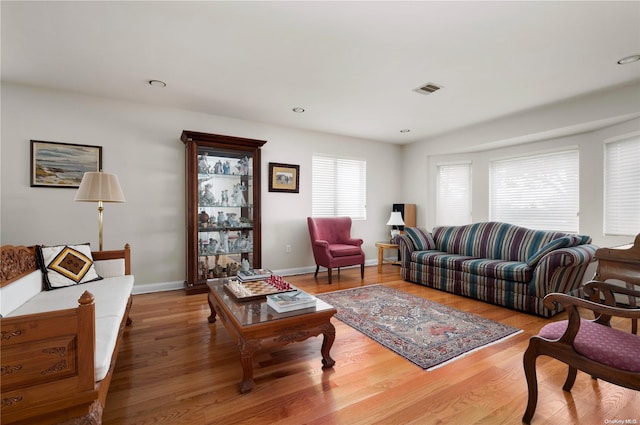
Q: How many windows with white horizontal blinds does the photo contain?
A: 4